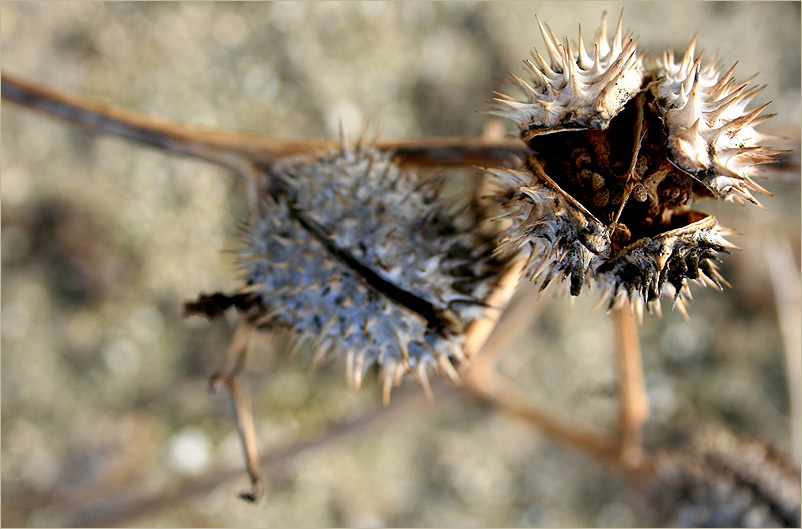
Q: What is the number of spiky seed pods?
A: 3